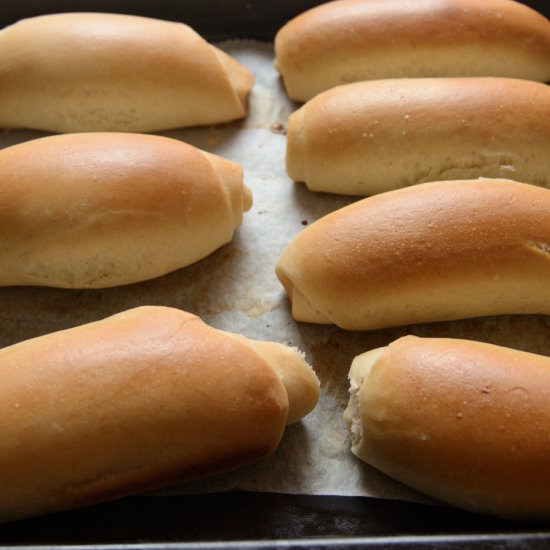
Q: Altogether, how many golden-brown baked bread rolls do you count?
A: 7